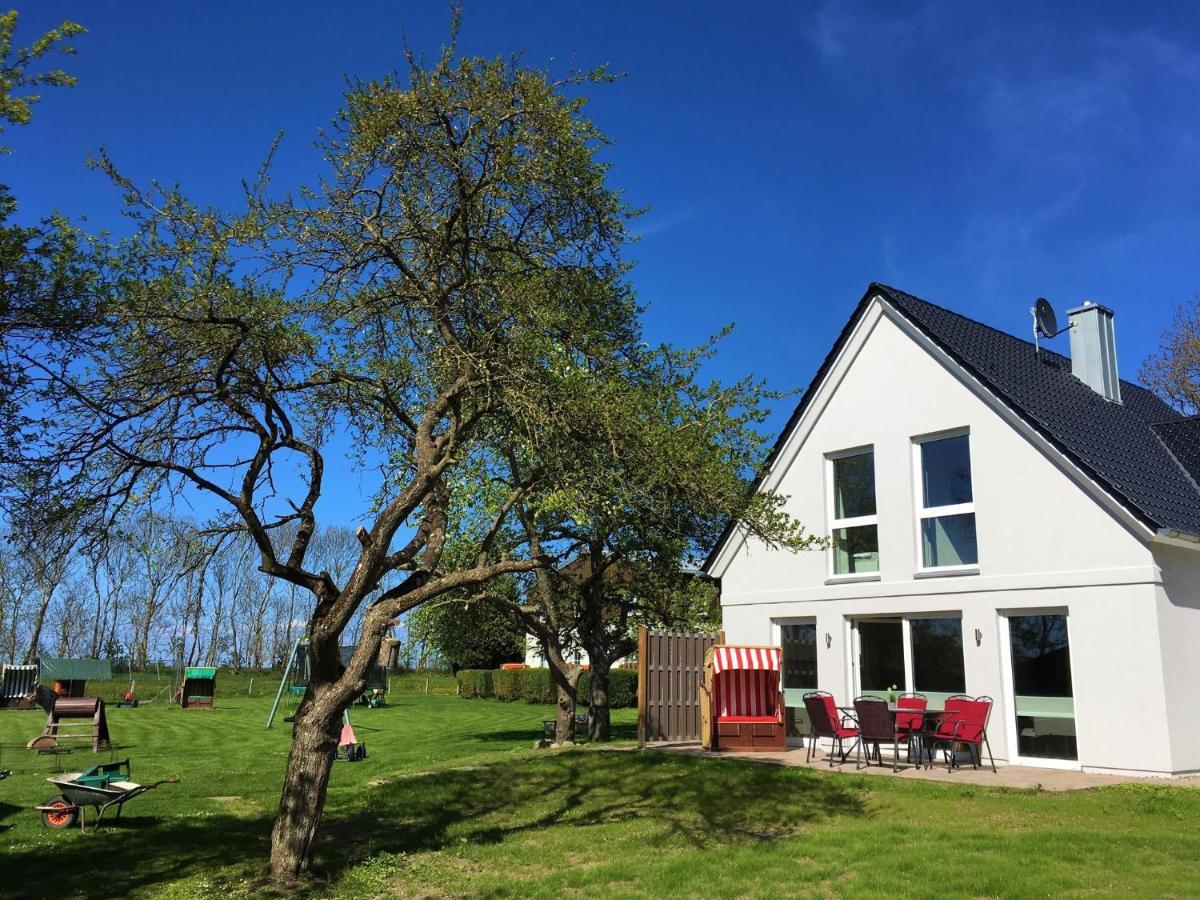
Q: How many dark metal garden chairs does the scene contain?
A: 6